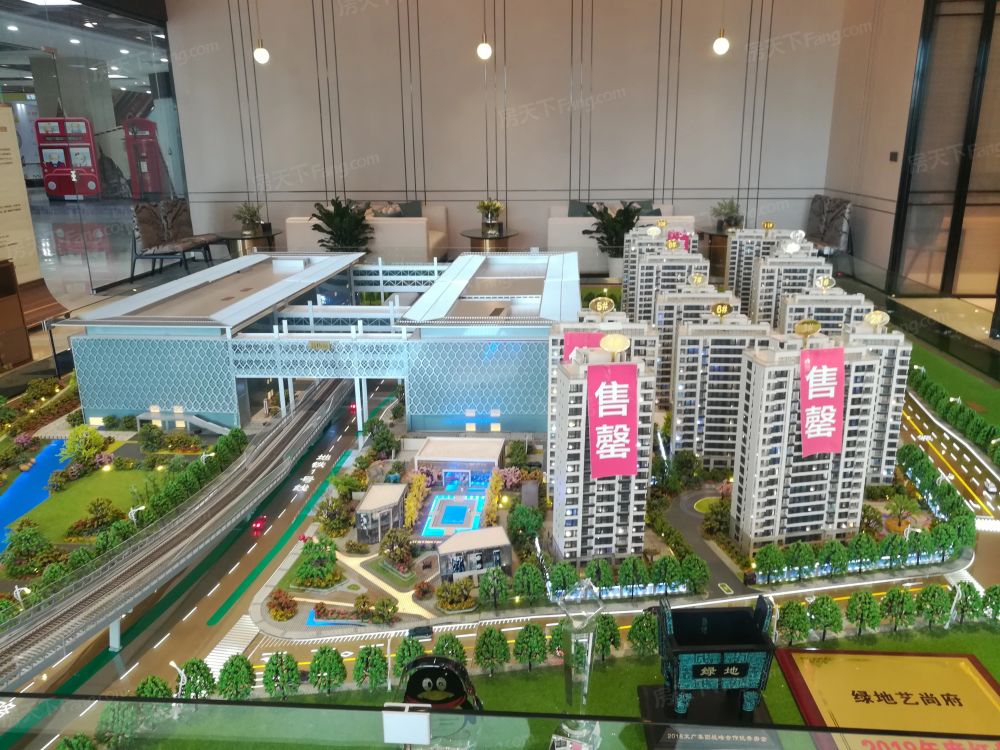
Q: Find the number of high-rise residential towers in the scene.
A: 13